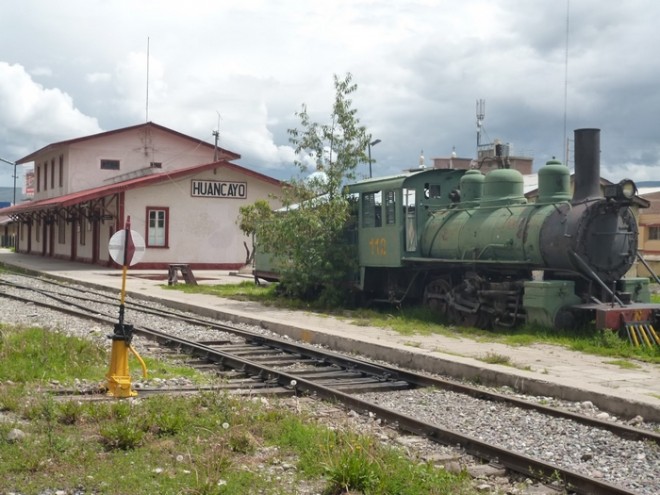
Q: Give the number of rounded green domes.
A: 3